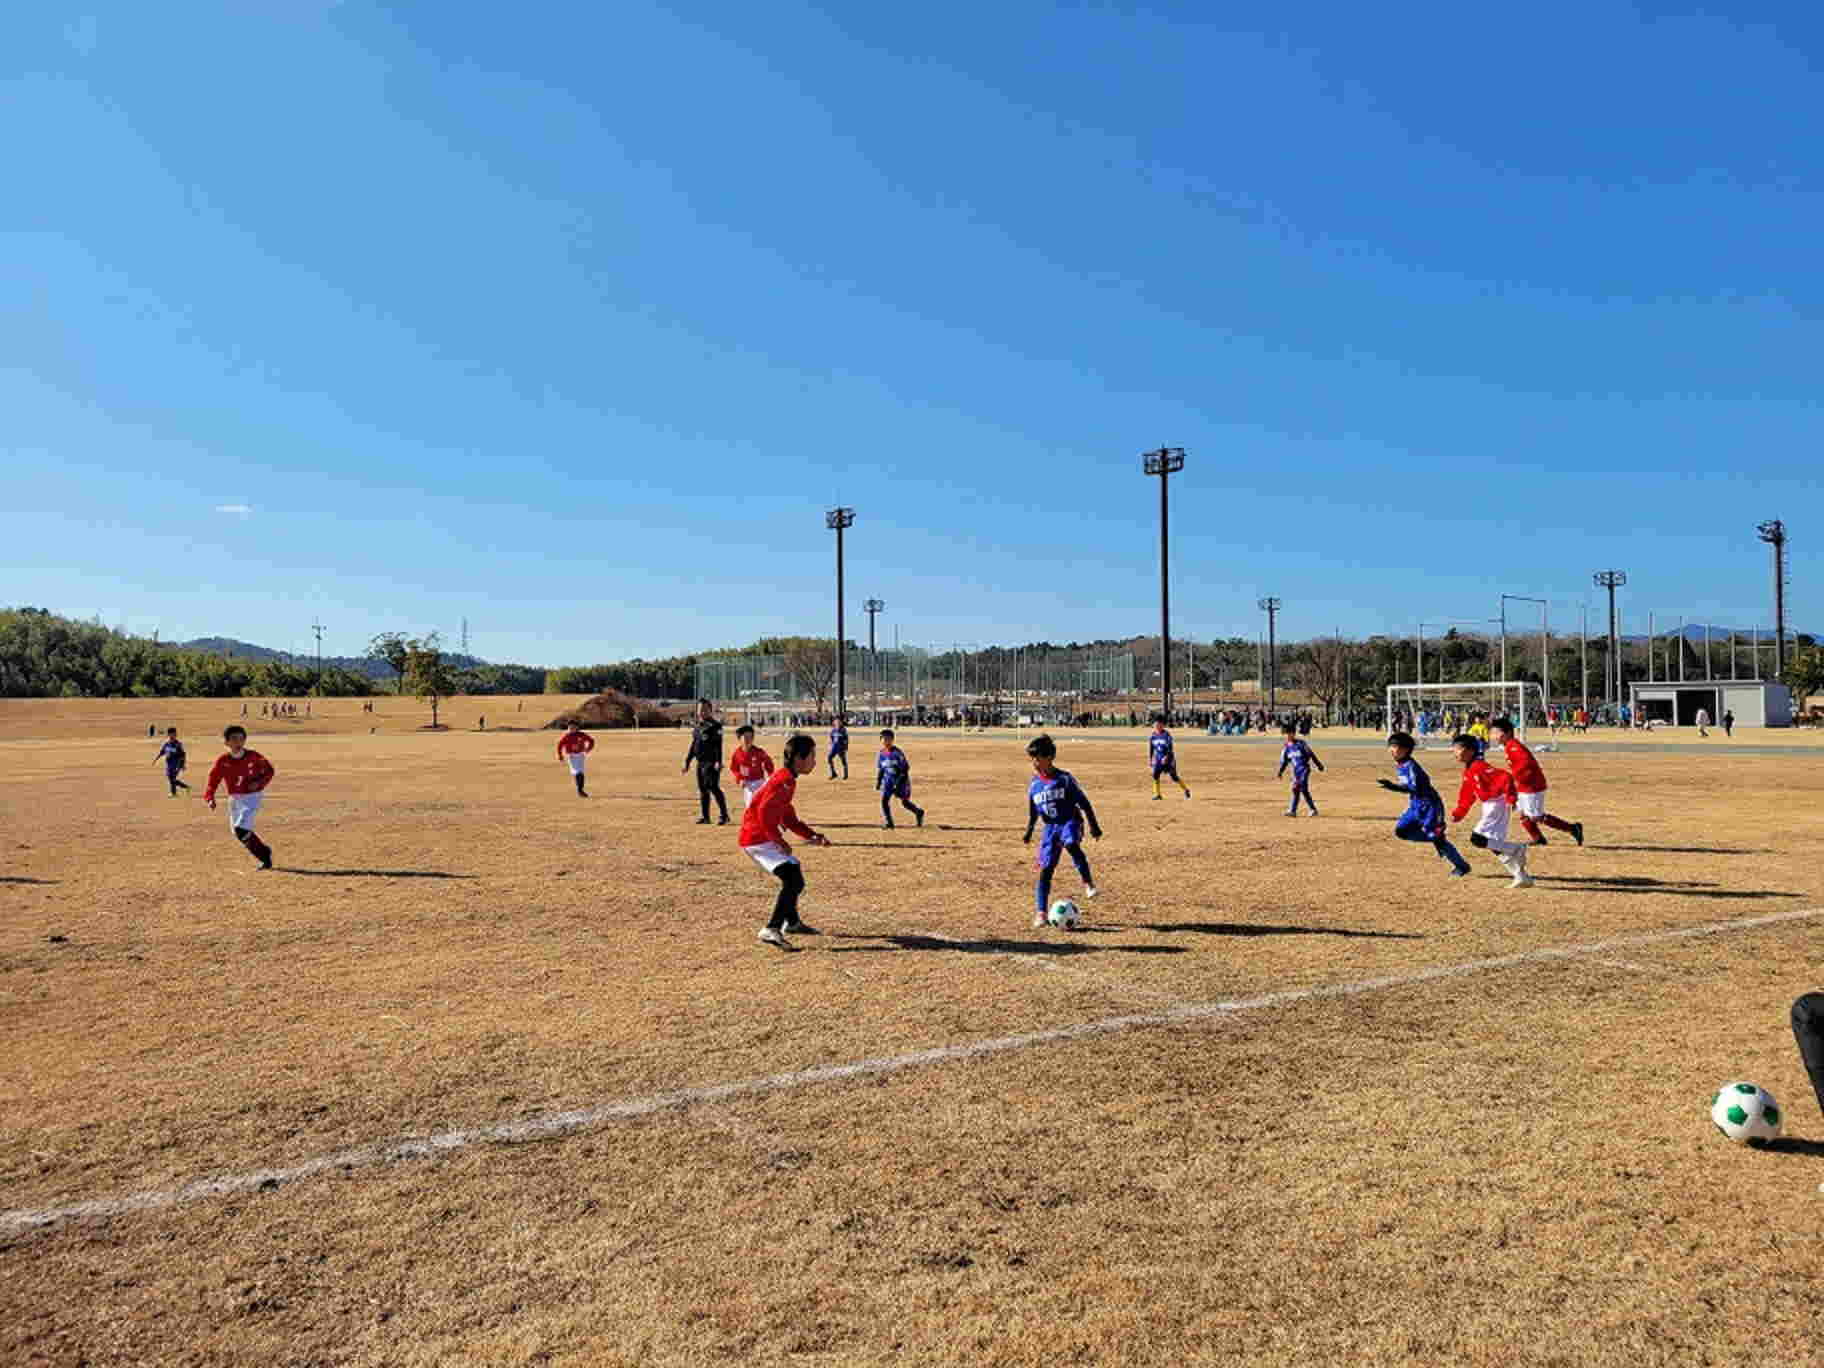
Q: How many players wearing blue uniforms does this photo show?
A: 7